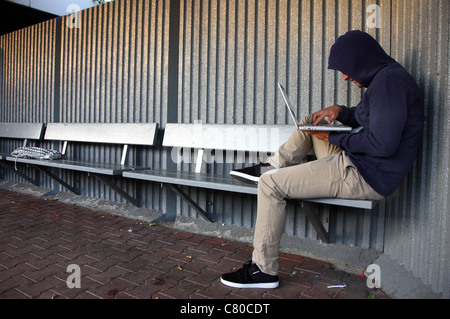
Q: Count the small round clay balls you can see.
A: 0